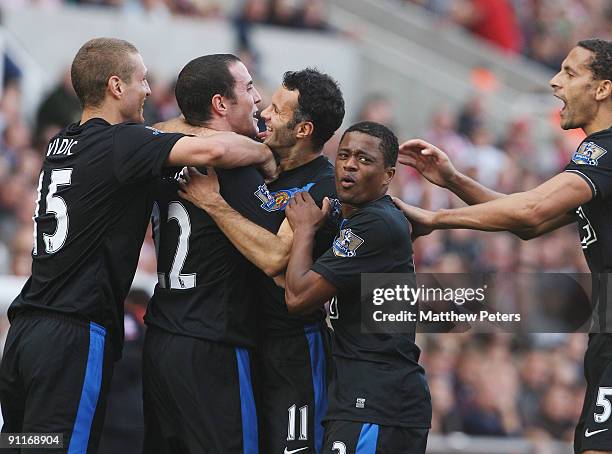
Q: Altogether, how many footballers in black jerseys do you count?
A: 5